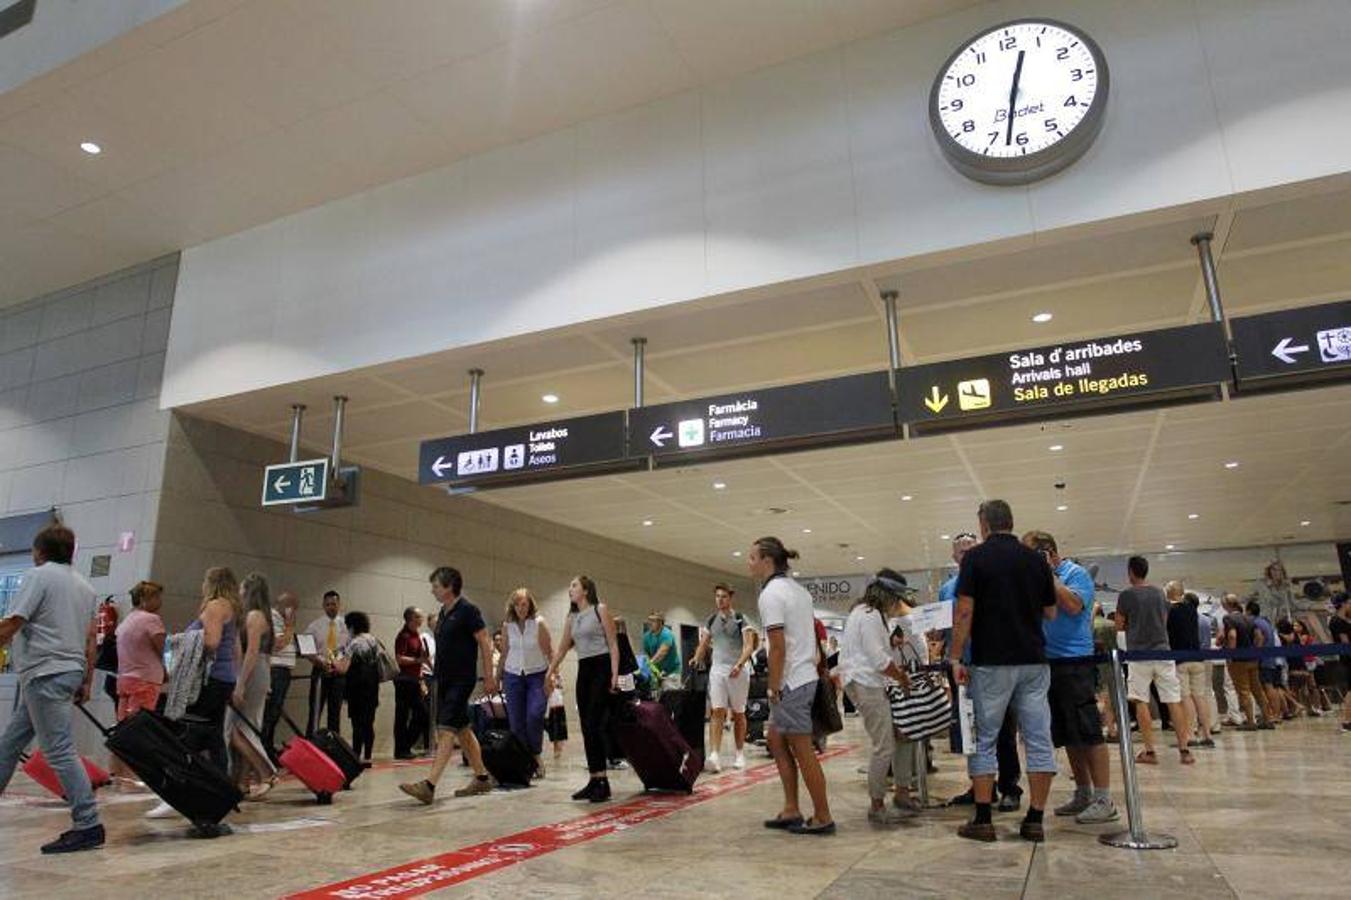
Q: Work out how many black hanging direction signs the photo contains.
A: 4